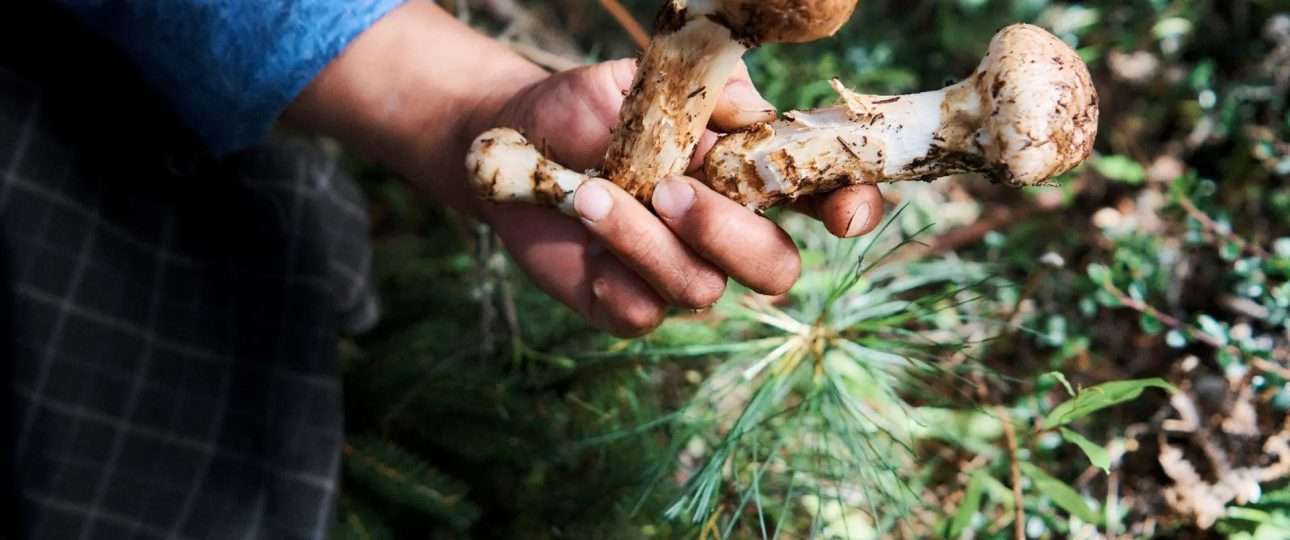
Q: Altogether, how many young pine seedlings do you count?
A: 1